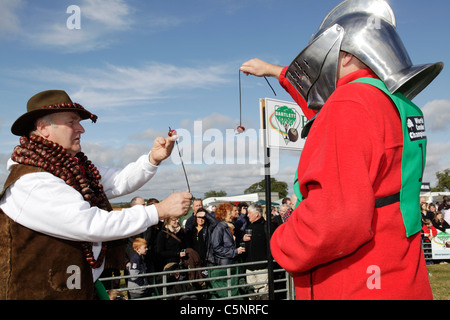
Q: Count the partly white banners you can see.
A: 2